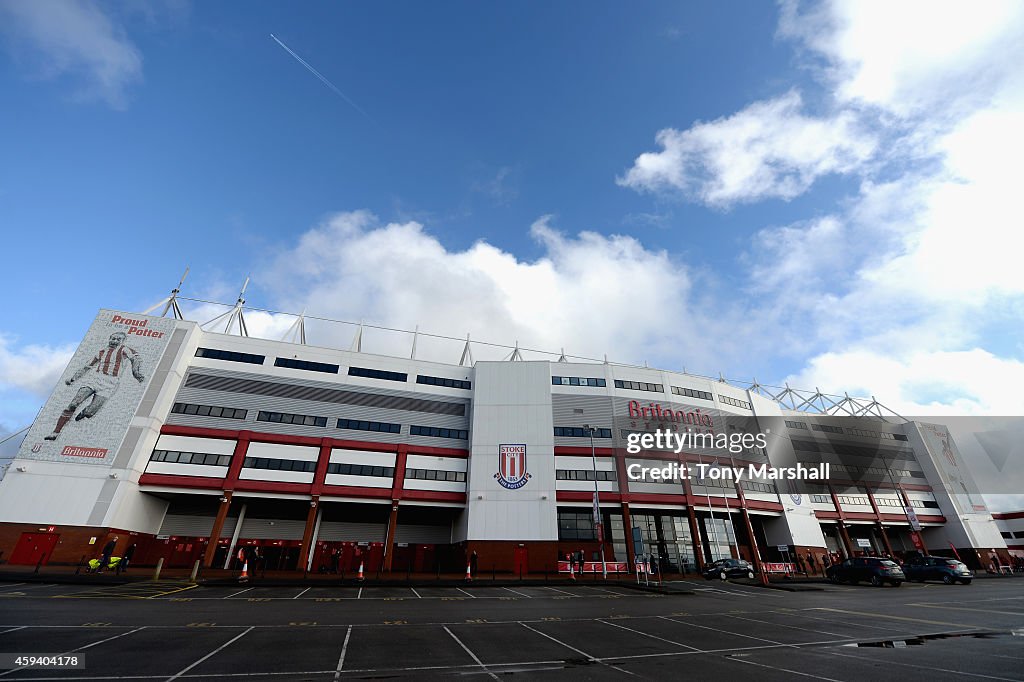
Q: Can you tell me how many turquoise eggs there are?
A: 0